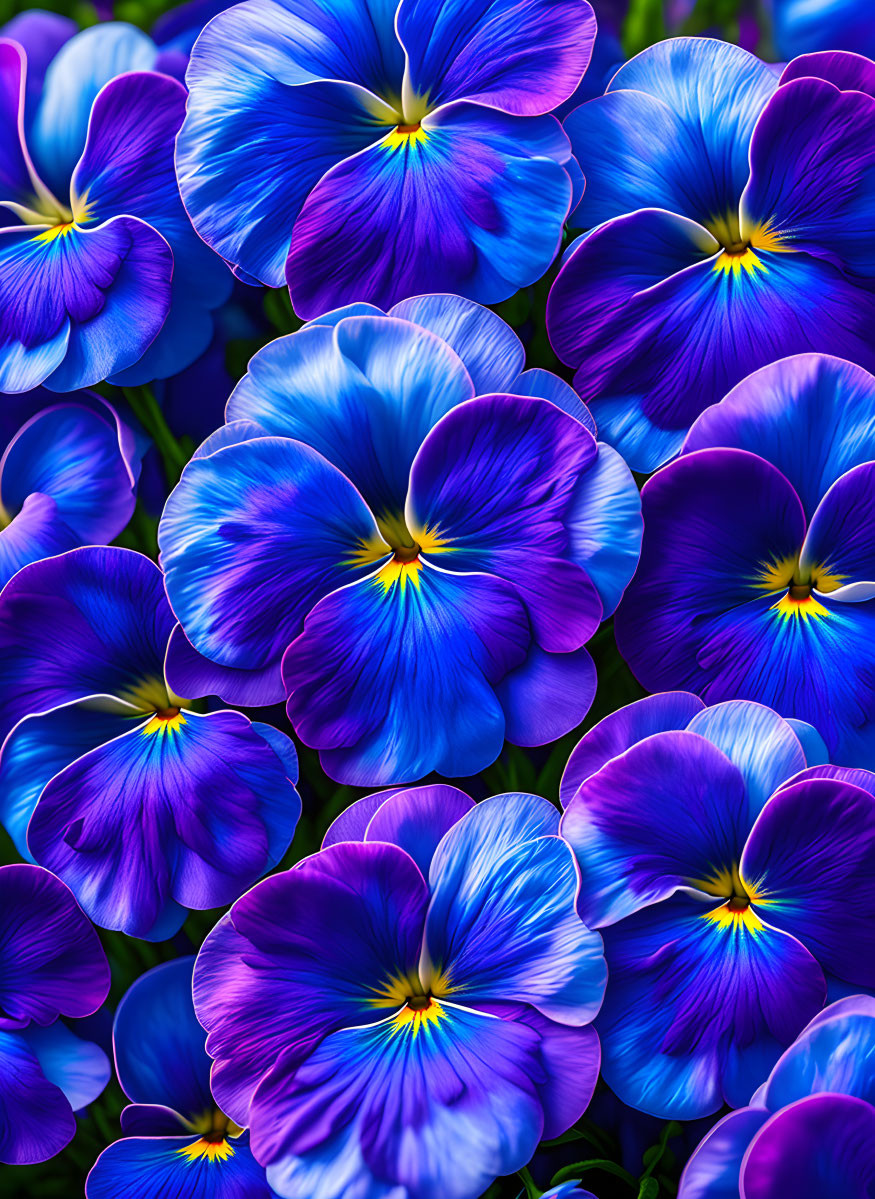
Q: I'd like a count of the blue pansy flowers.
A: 12